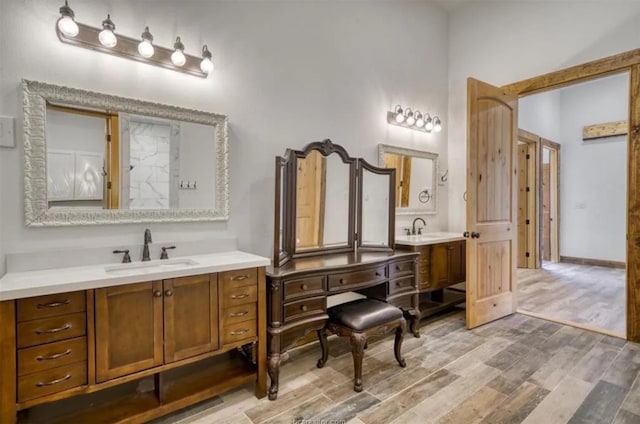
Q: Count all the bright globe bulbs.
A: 10